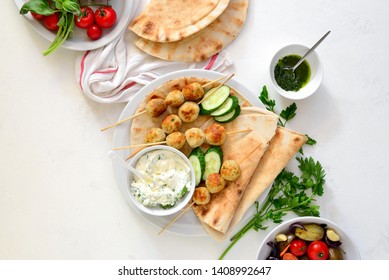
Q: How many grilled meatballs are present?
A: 12